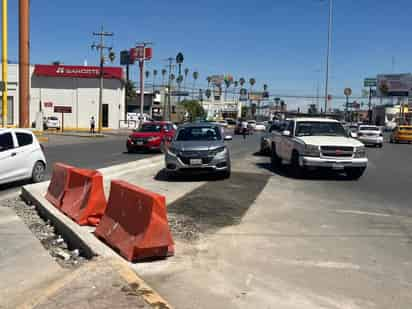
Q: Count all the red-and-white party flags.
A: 0